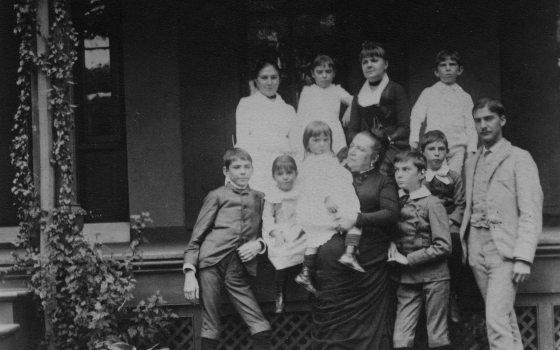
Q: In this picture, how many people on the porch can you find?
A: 11